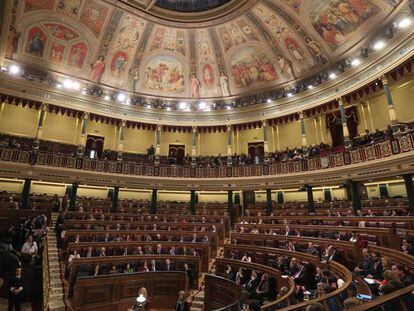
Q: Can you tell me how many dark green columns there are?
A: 10